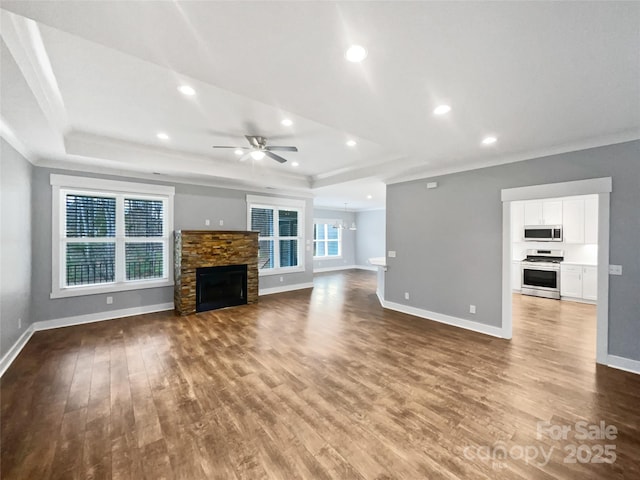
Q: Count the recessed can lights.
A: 10